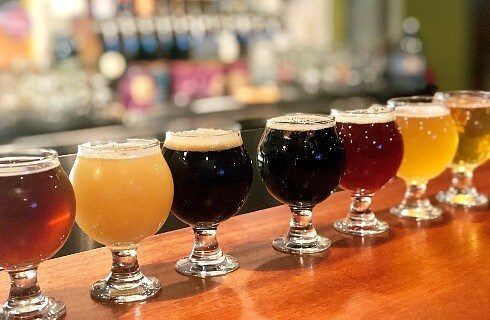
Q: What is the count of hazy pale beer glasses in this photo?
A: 2